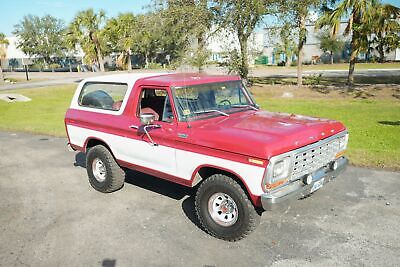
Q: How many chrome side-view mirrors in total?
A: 1